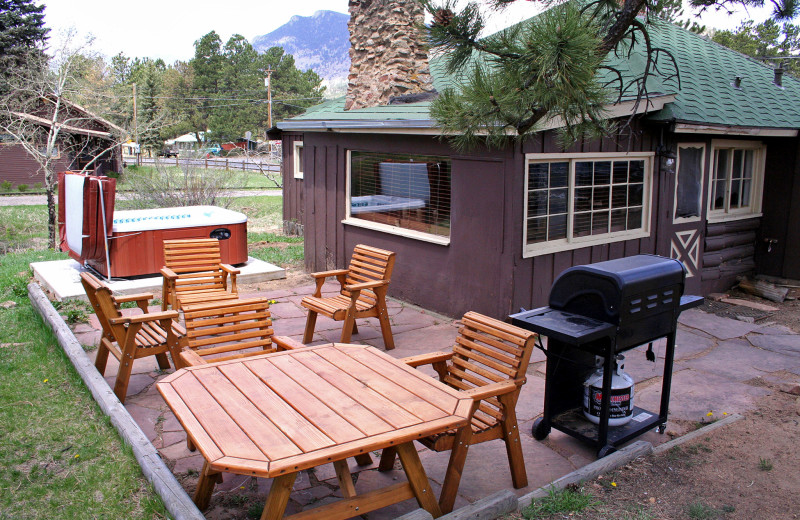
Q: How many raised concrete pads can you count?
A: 1